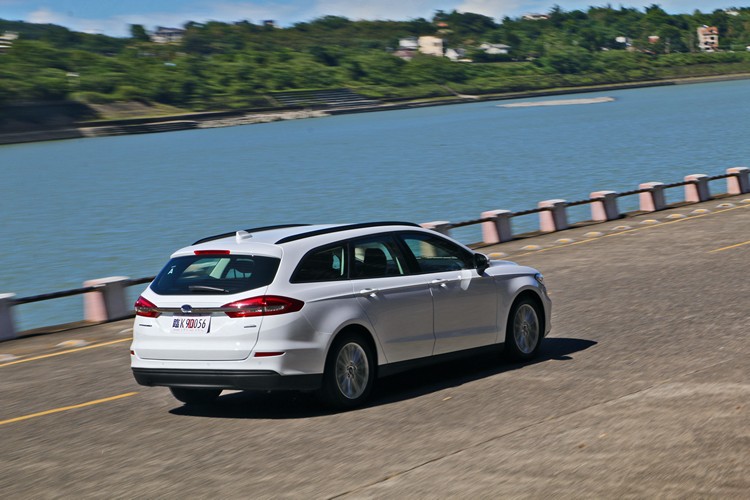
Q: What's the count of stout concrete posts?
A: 9